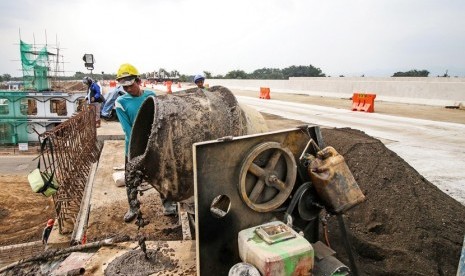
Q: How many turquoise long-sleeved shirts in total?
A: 1